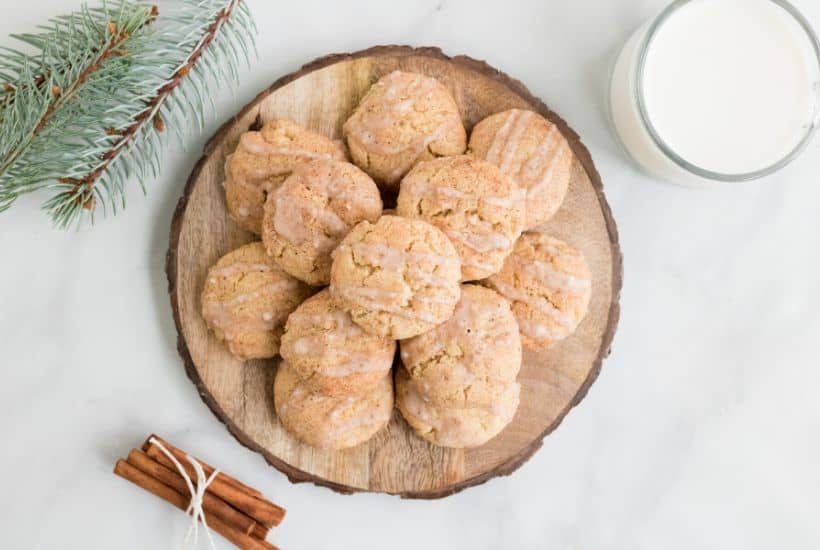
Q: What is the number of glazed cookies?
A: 12